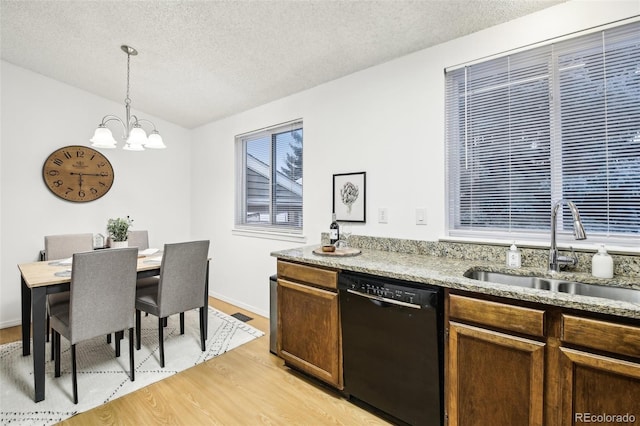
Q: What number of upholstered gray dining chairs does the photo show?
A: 4